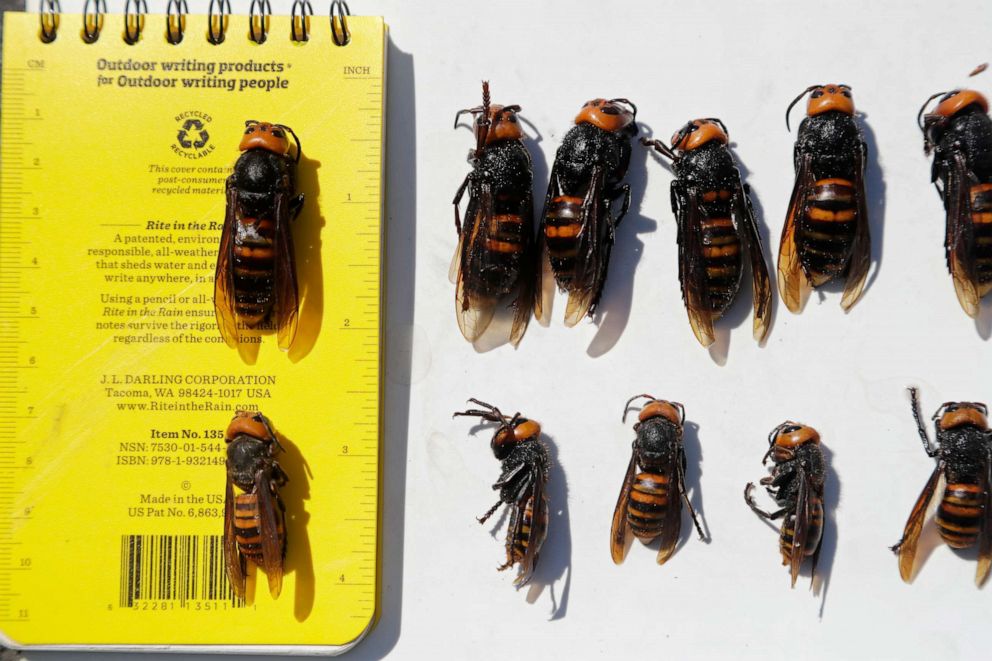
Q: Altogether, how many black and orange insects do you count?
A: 11